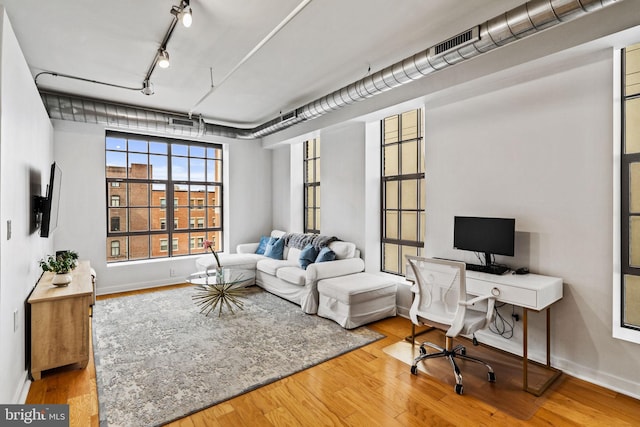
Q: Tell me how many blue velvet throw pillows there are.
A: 4